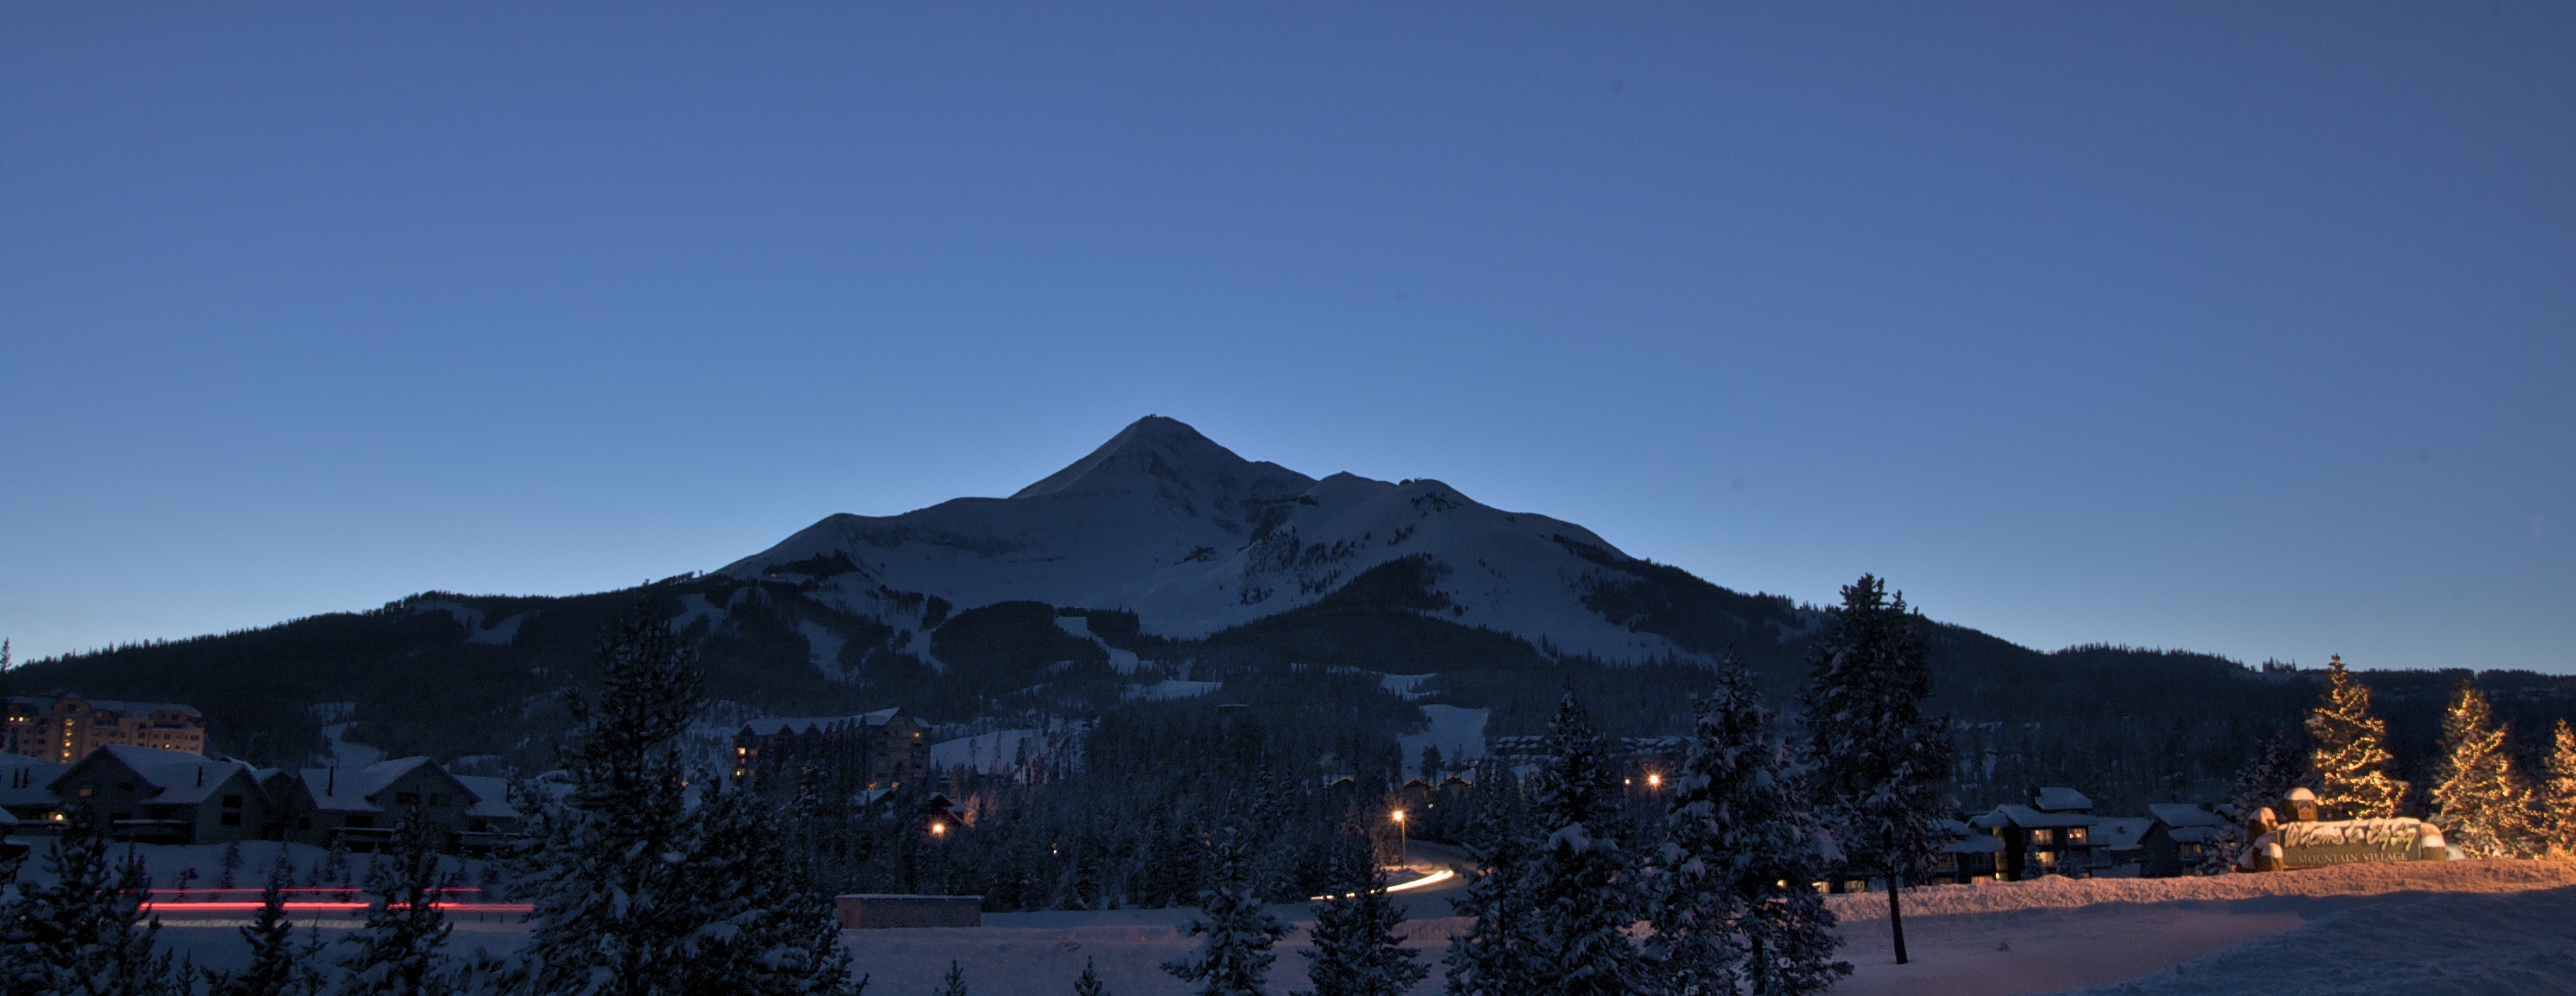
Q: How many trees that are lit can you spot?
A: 3